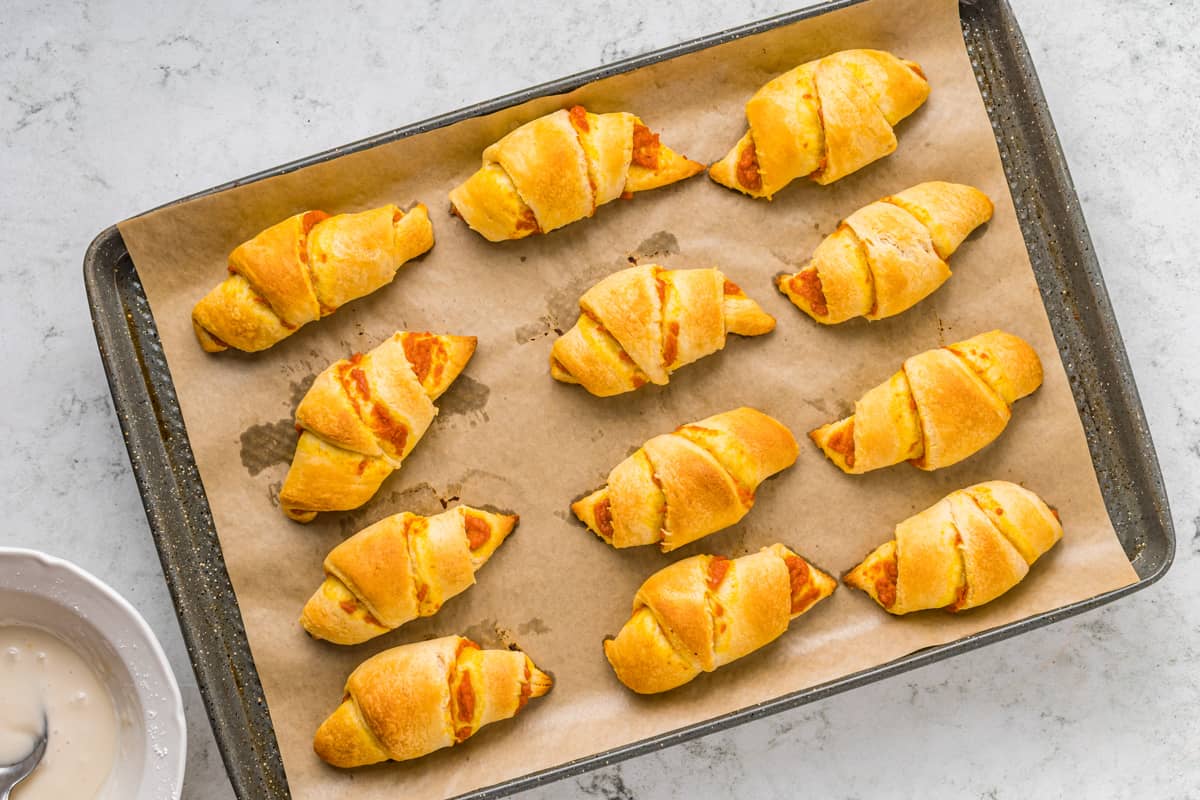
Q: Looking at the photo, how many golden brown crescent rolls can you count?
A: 12